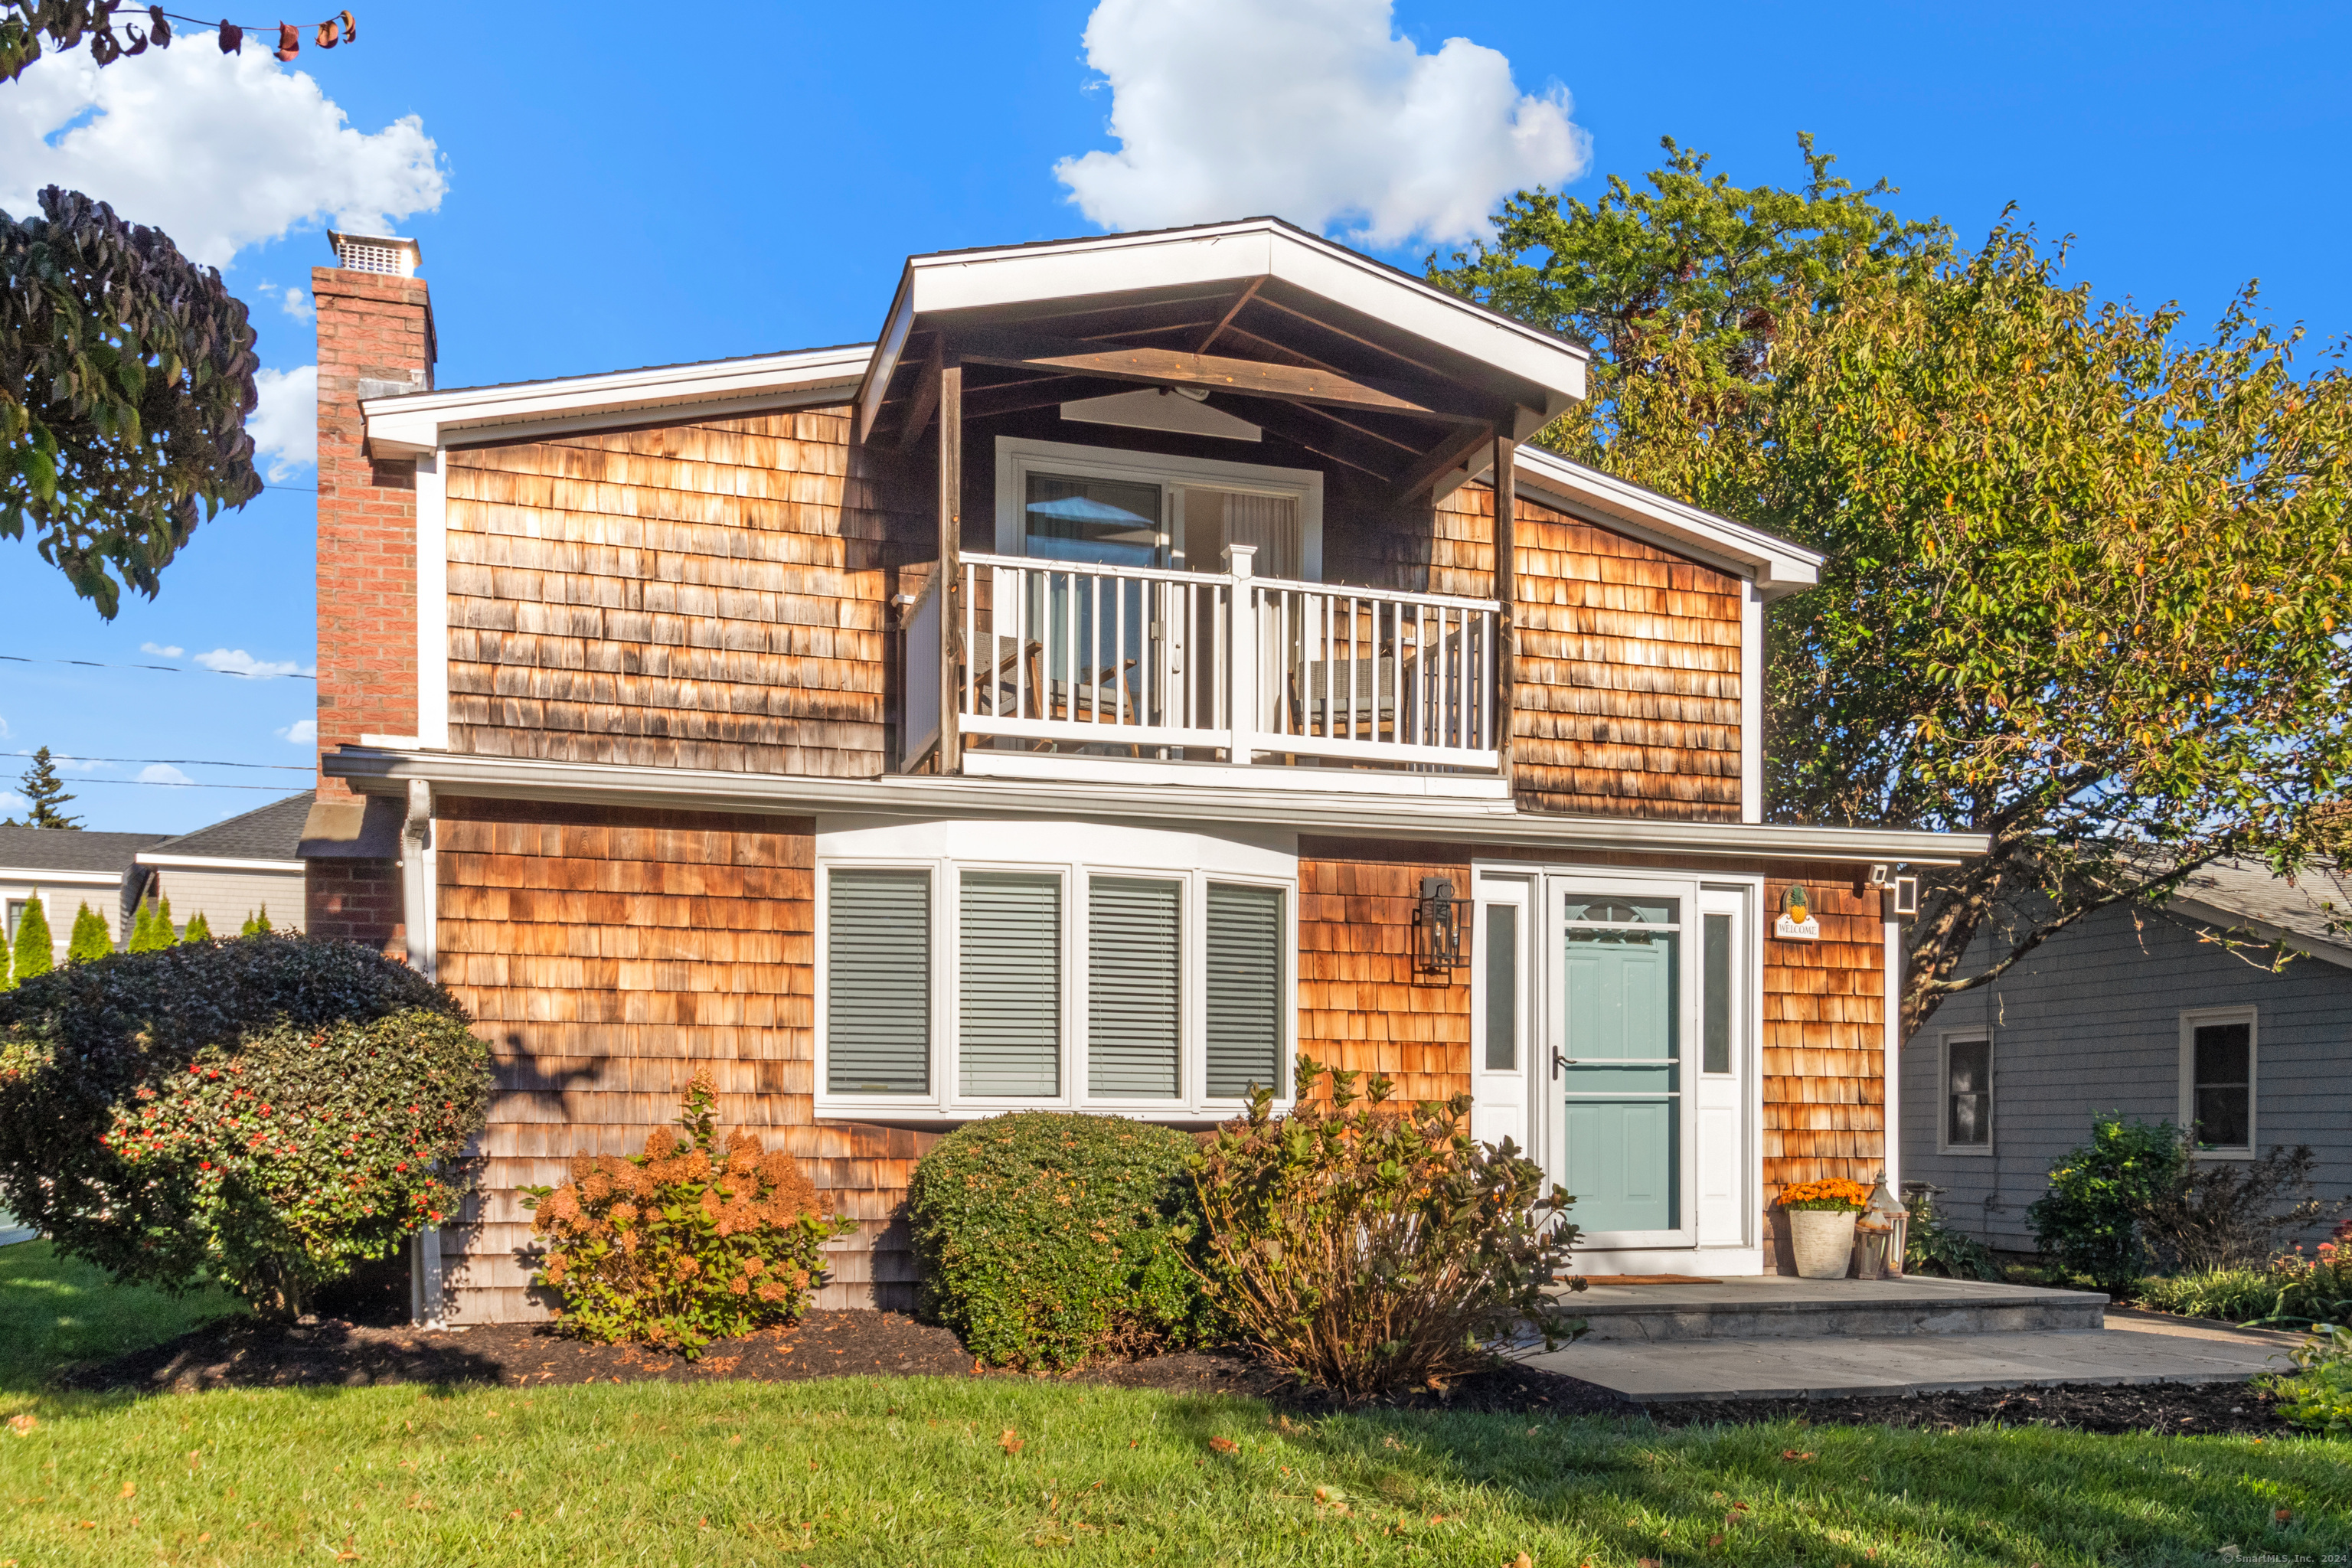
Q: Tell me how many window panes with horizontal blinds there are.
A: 4